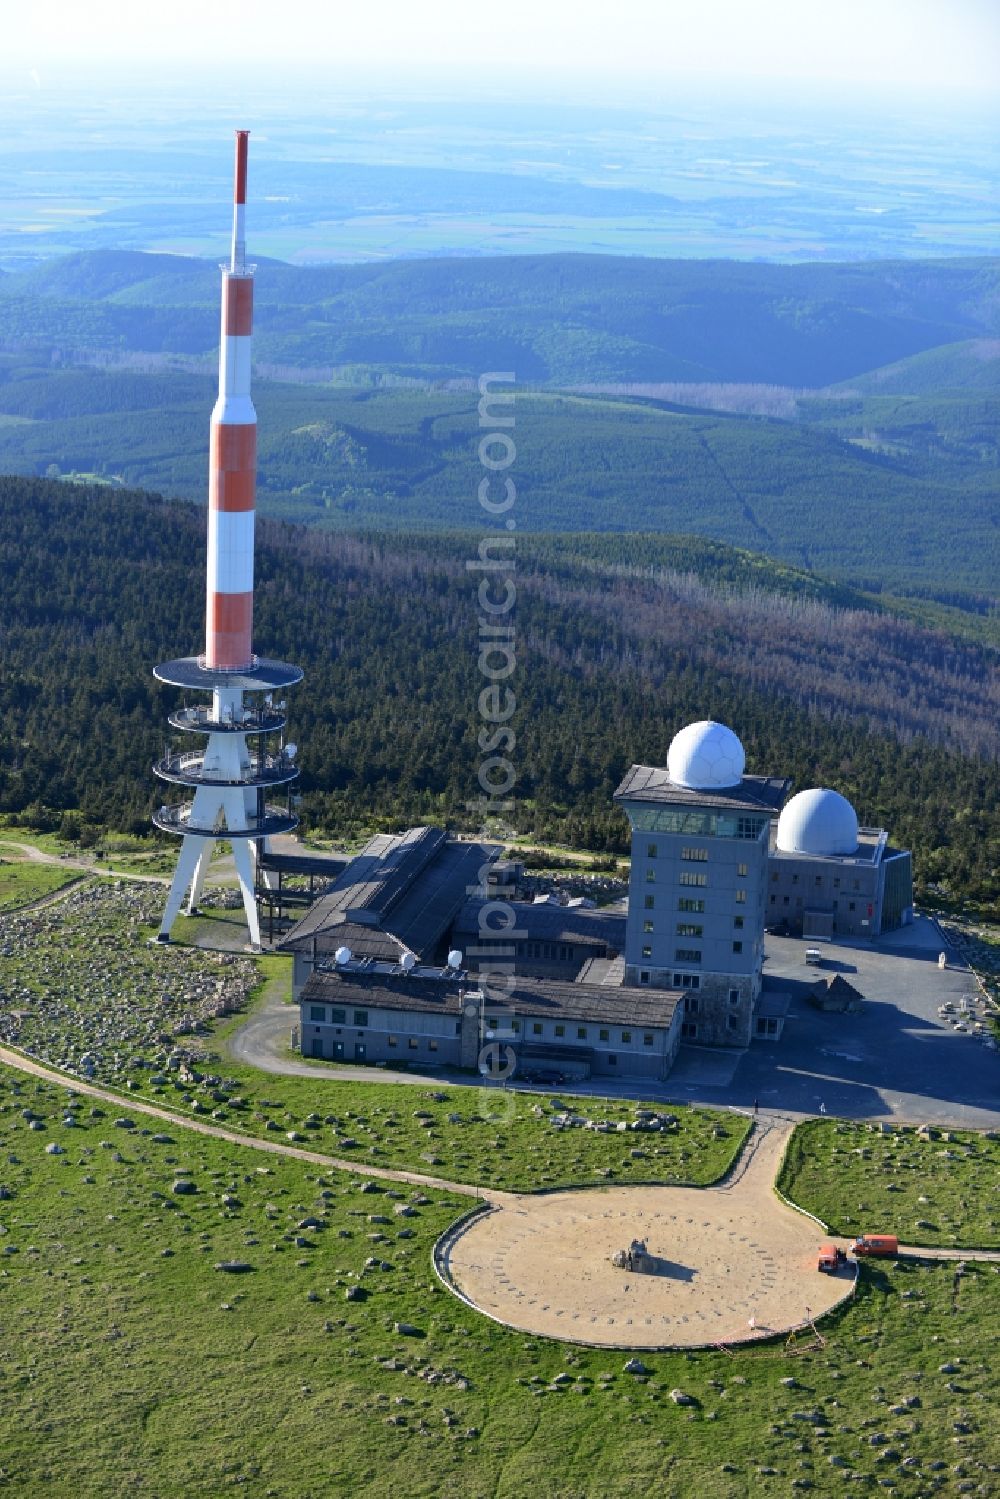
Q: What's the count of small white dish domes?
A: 3